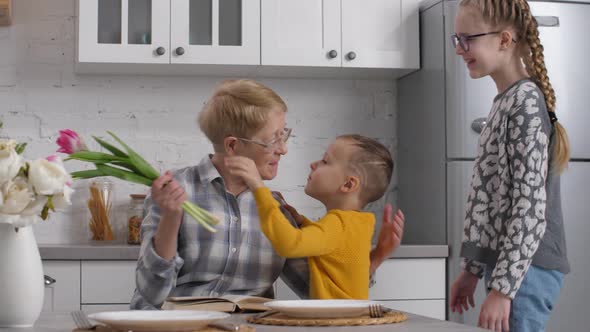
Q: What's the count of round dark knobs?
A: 4